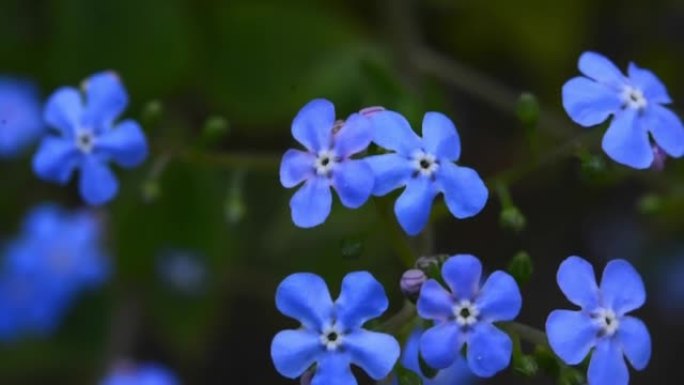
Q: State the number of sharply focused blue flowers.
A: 7